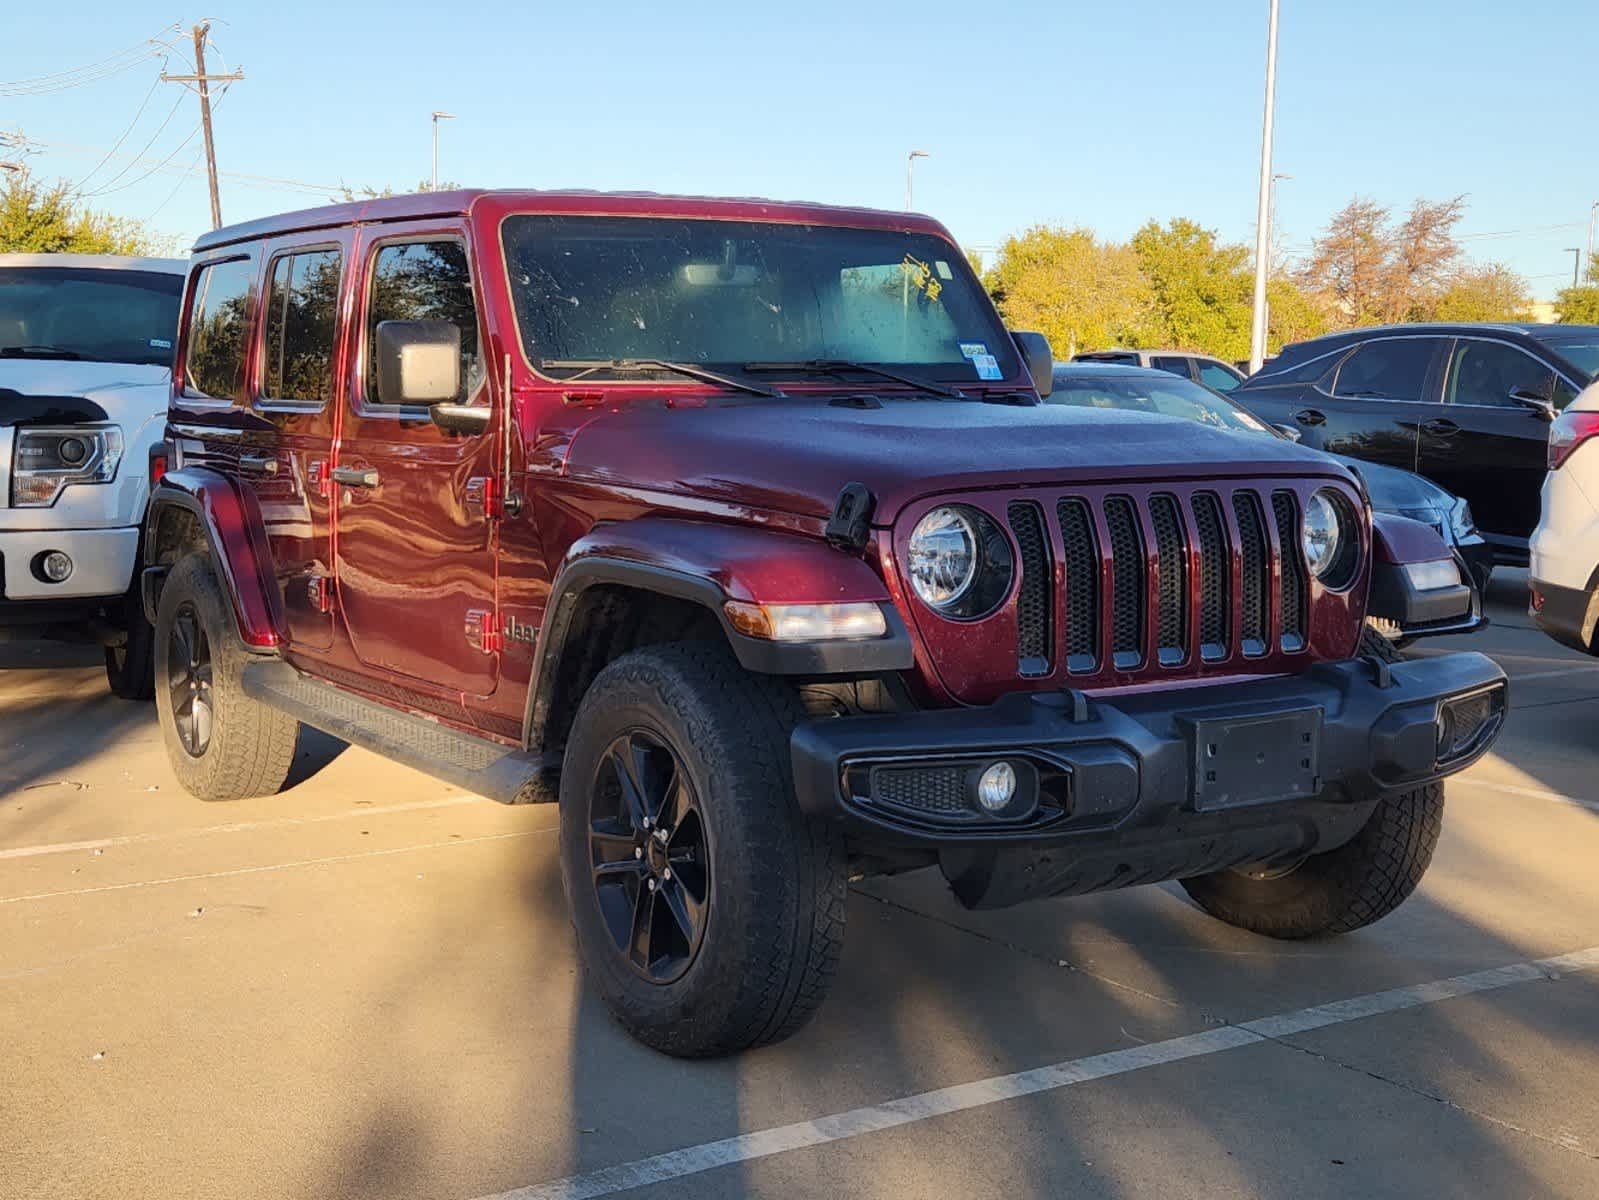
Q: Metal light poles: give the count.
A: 6